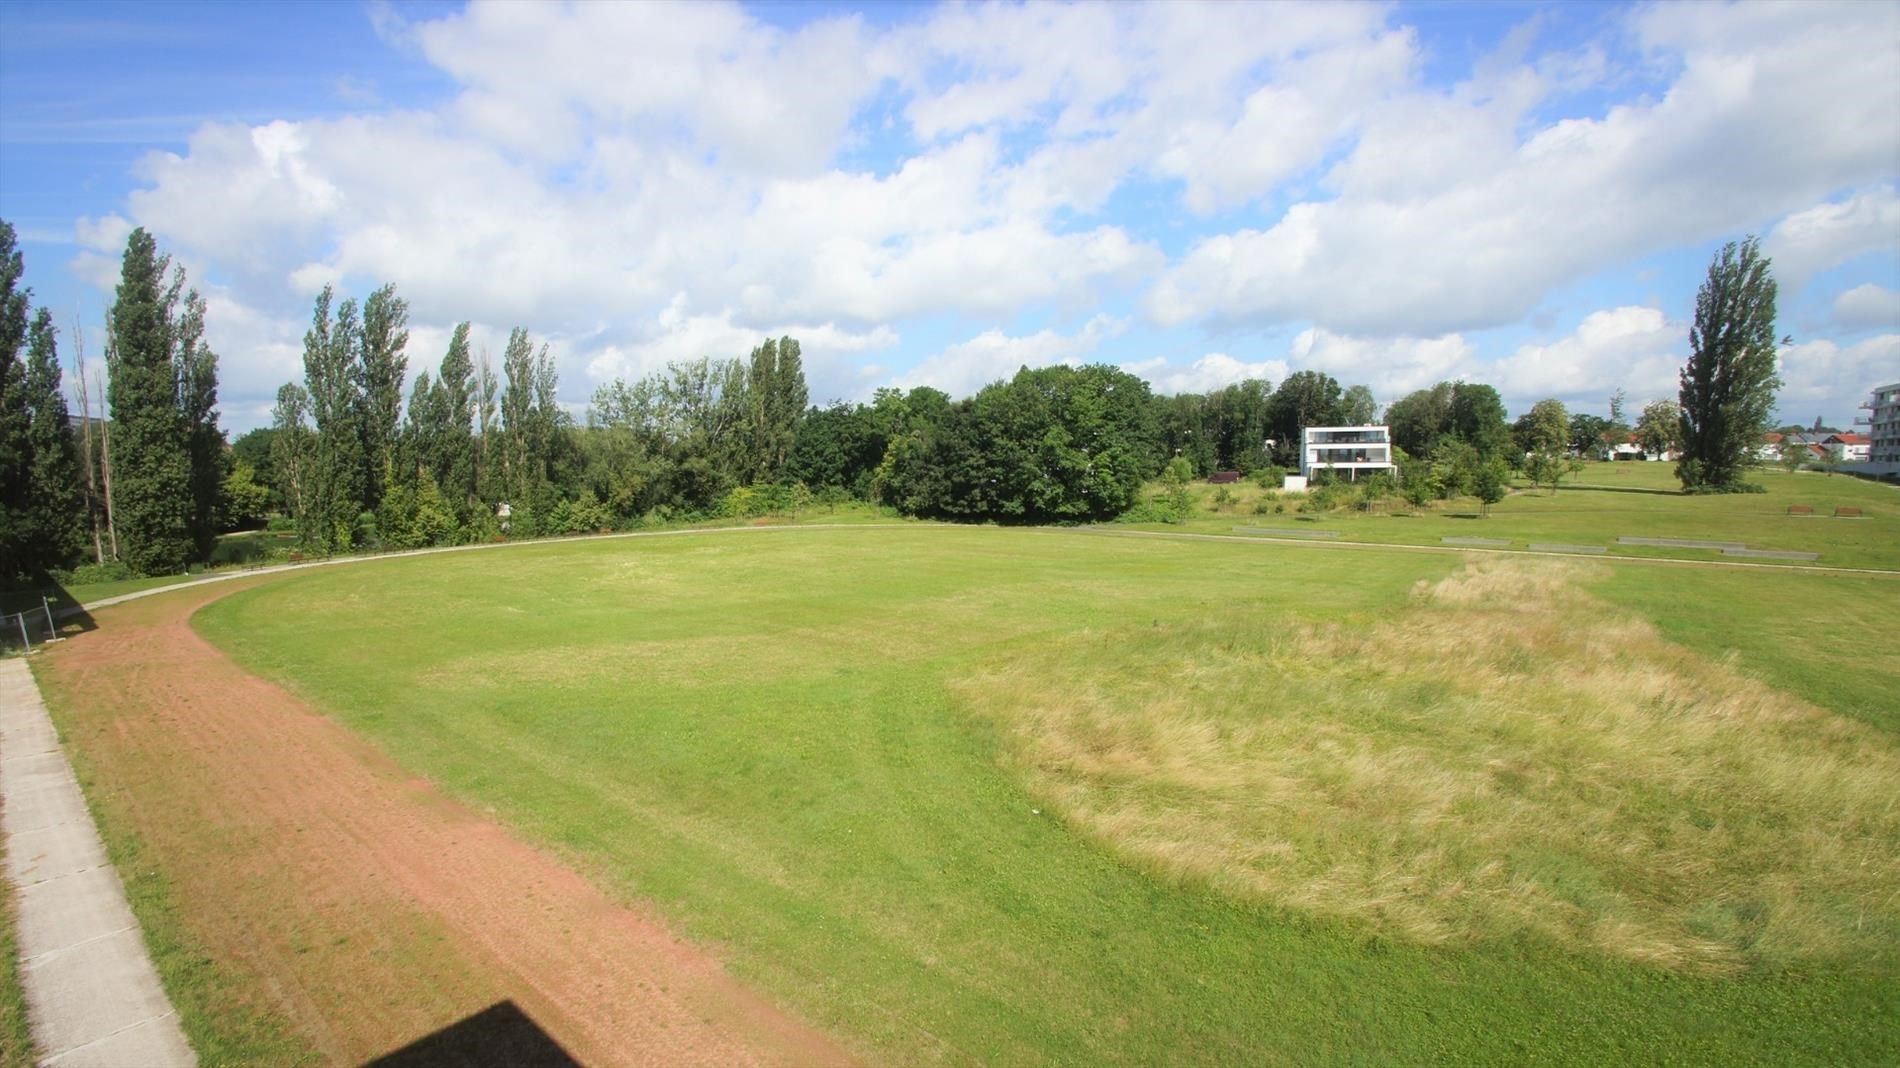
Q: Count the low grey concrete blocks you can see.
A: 5